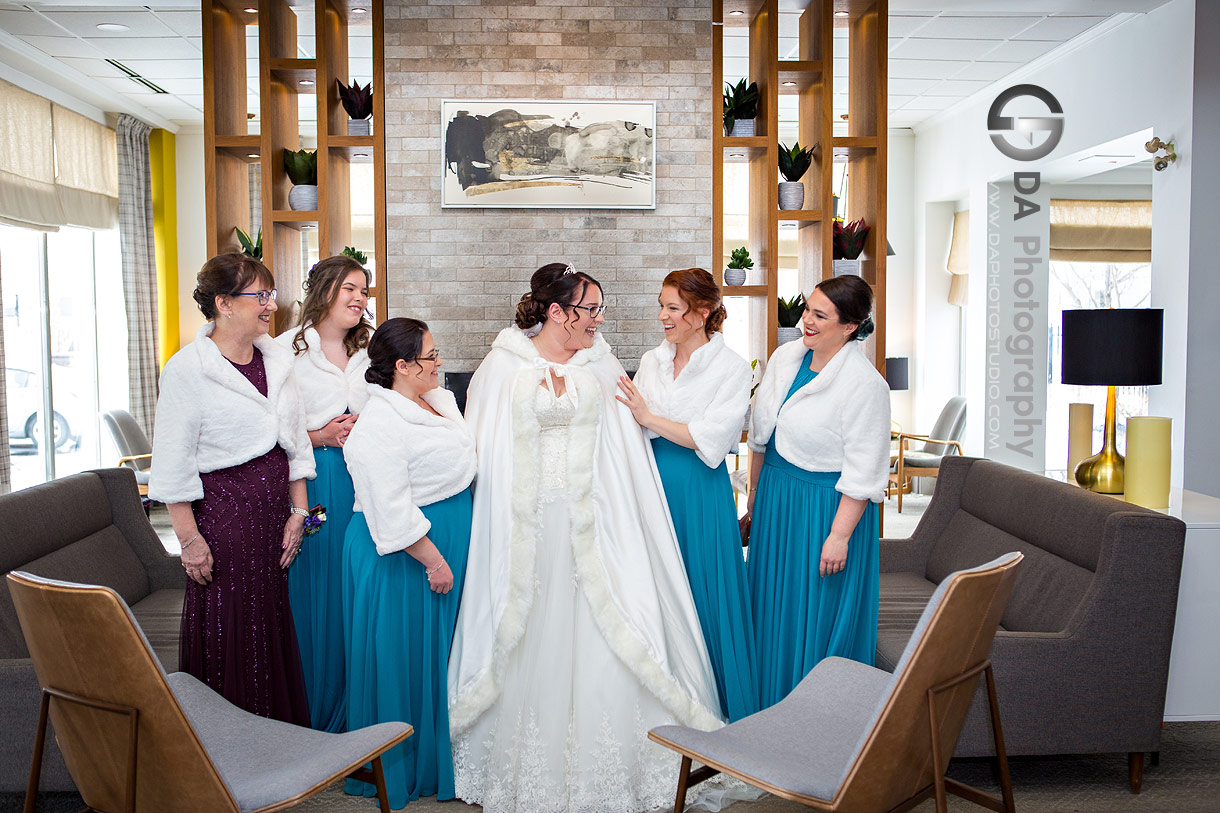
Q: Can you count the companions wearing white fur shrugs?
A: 5